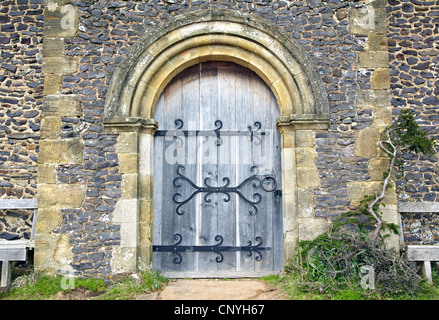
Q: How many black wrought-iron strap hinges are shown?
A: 2